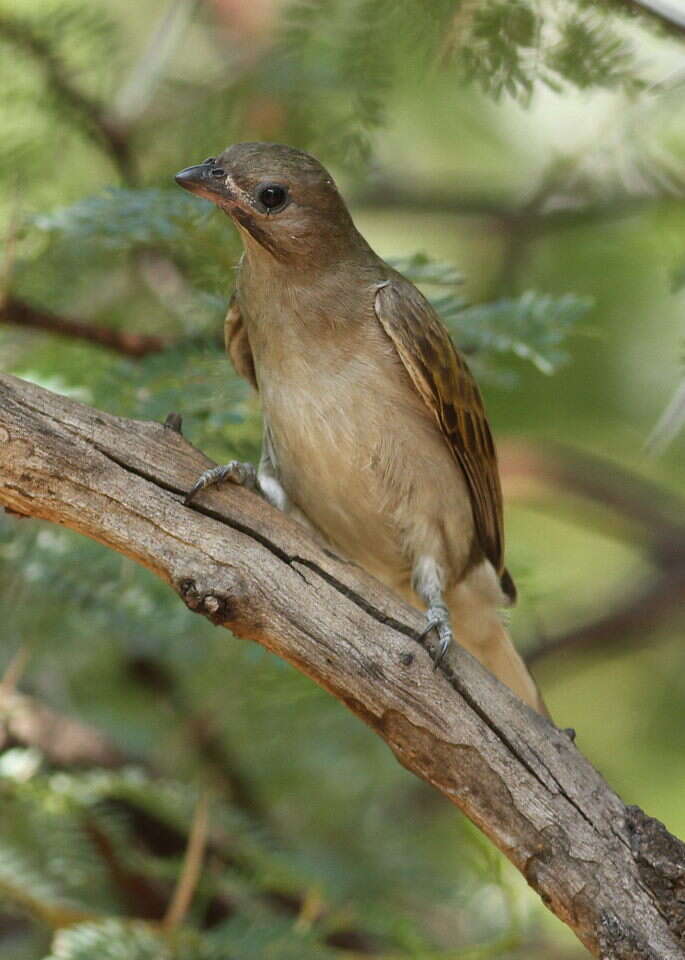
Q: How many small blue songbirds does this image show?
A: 0